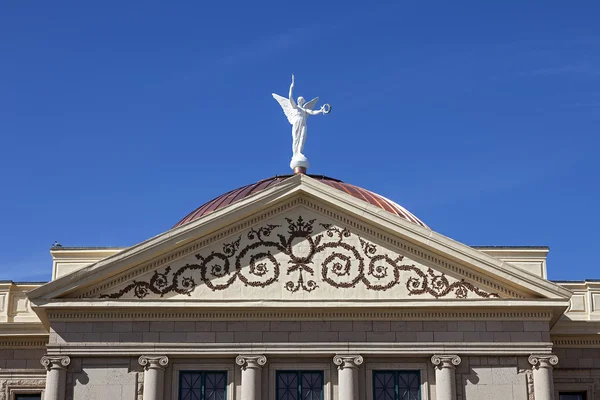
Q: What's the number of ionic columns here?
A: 6